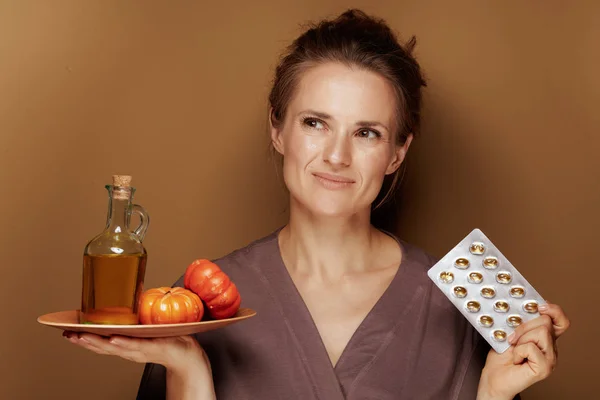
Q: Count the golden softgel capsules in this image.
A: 15